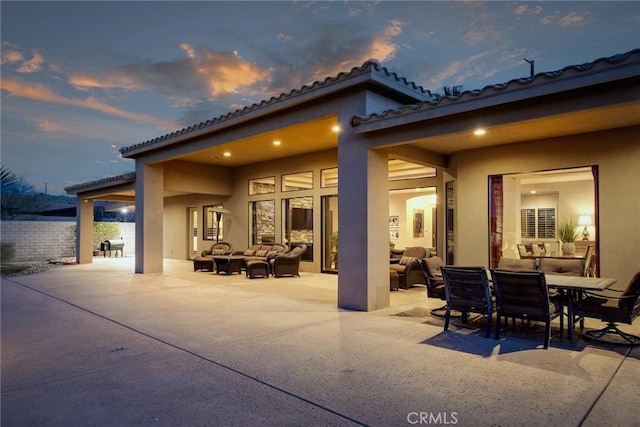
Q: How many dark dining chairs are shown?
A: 6